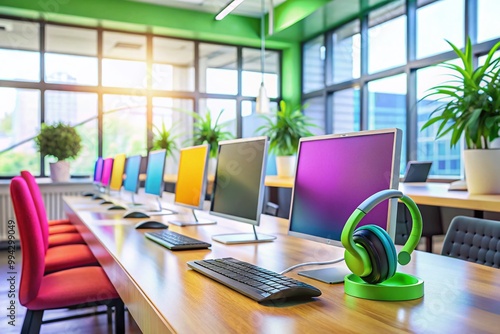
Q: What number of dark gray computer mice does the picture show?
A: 6